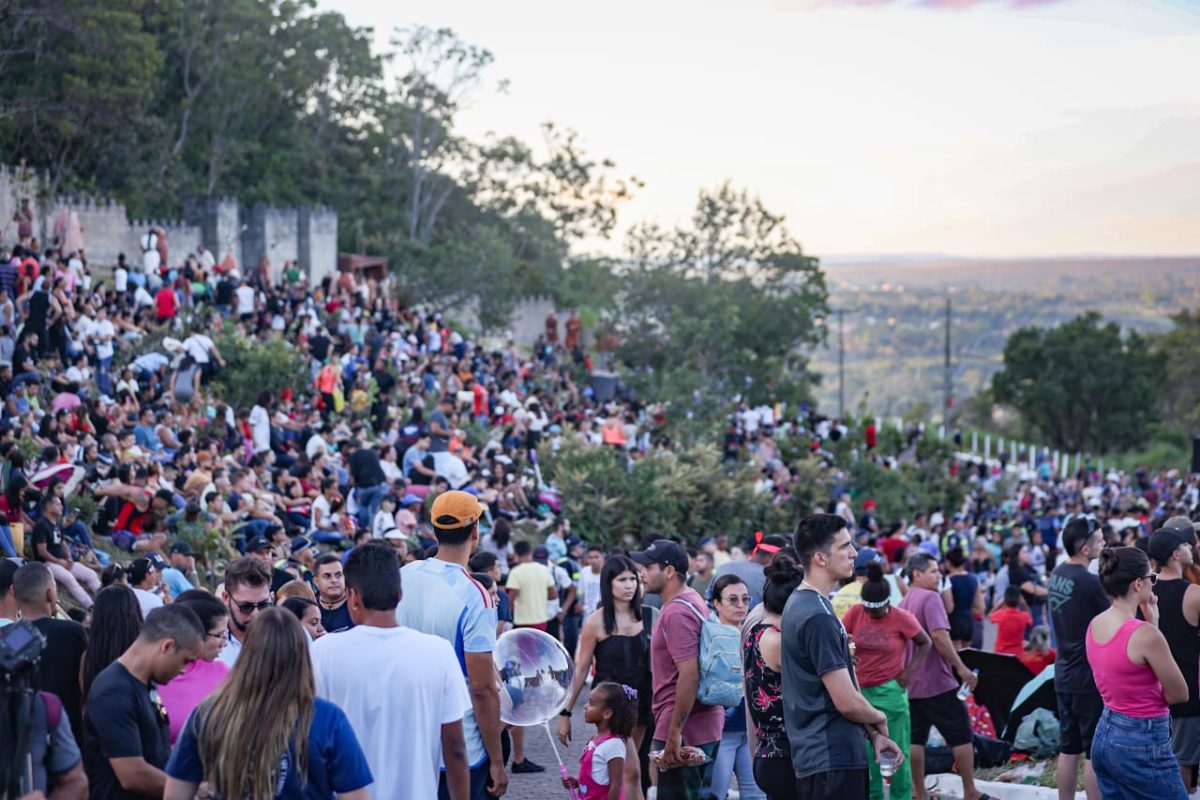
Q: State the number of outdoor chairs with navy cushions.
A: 0